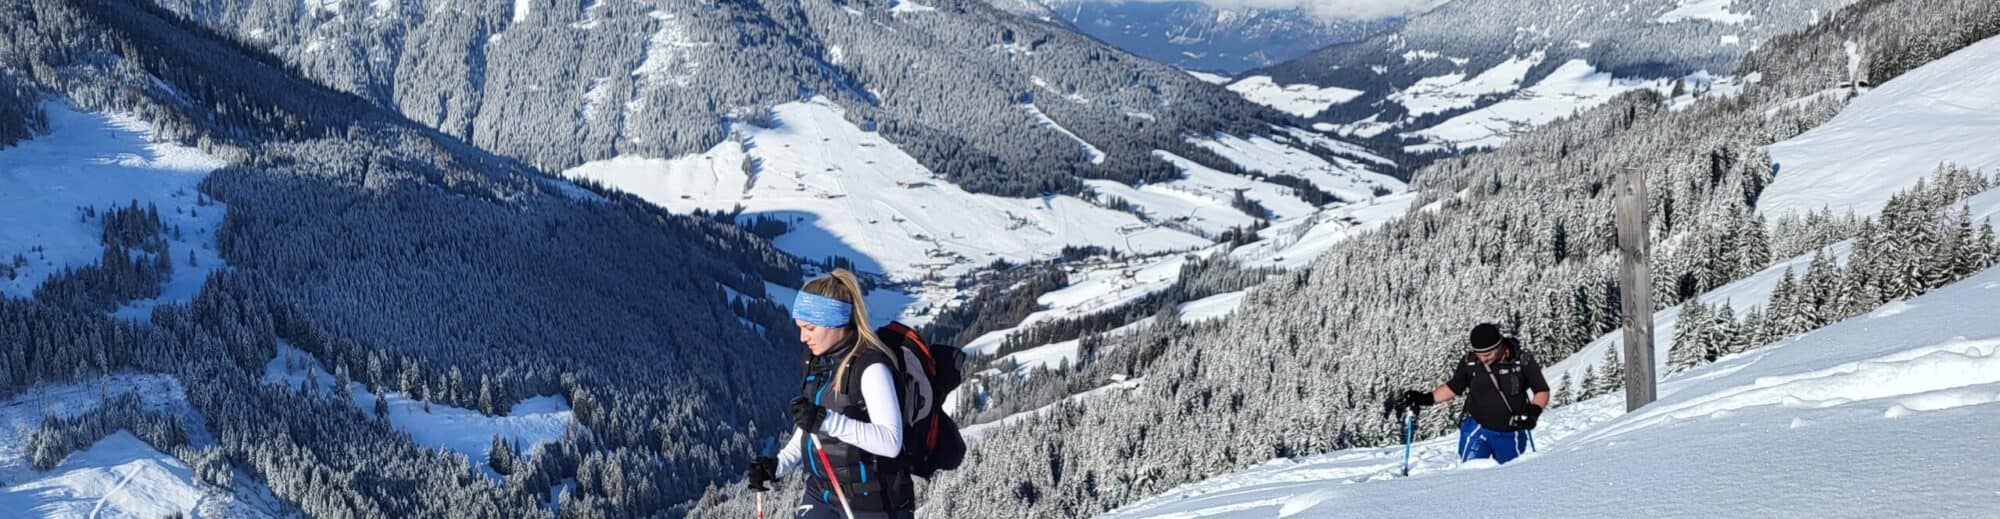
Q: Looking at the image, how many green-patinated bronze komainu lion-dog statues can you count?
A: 0